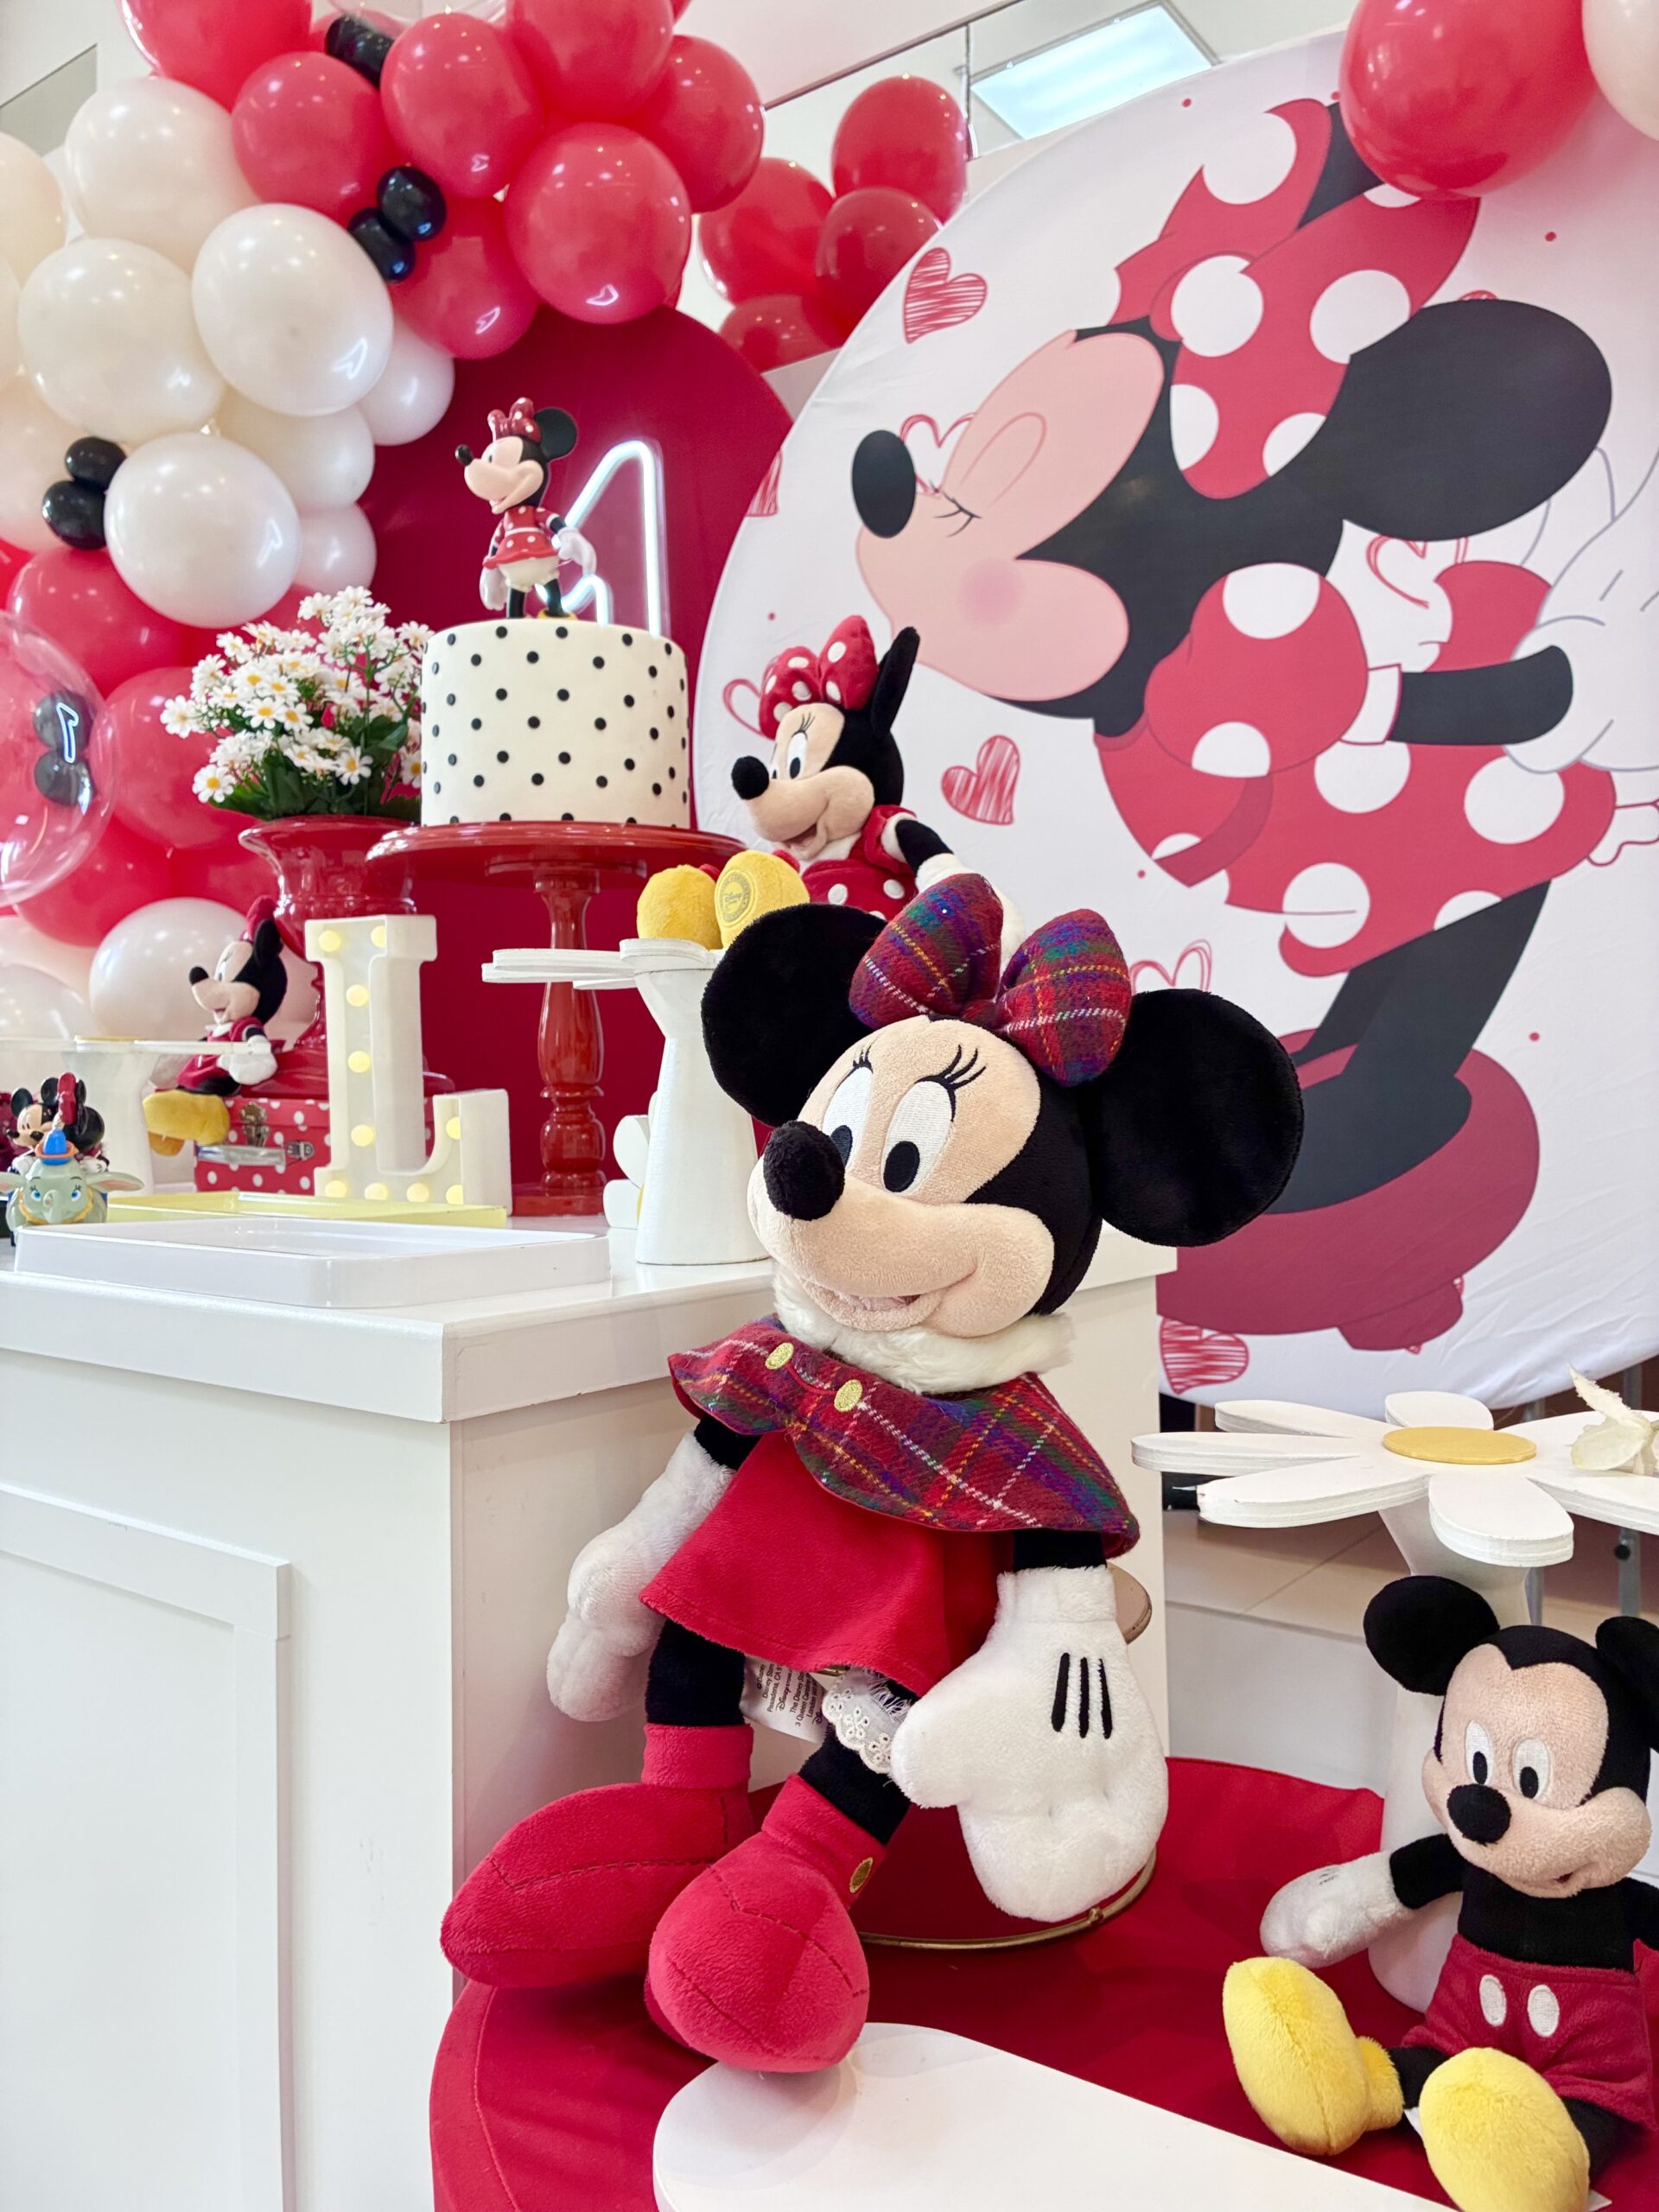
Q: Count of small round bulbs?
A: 10